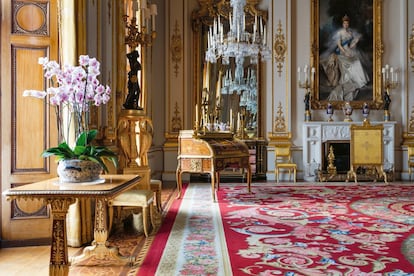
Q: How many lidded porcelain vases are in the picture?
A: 3